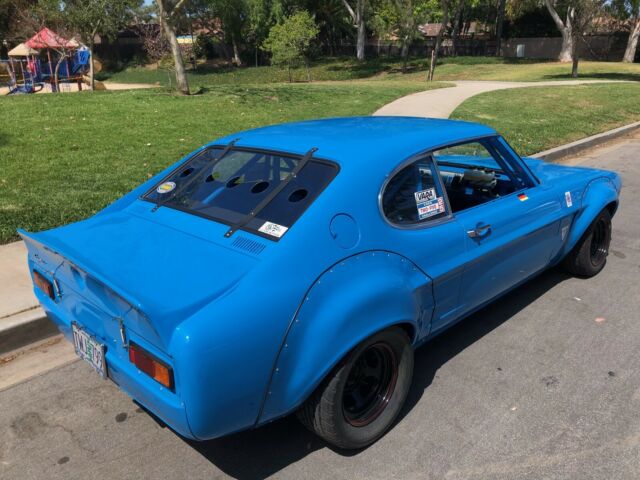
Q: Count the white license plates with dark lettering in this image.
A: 1